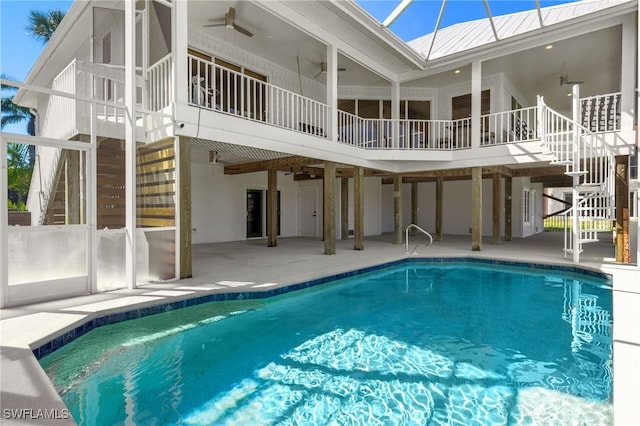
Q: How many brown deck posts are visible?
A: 12